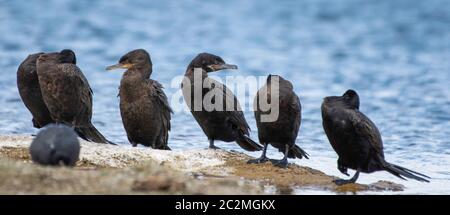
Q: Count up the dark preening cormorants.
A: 4